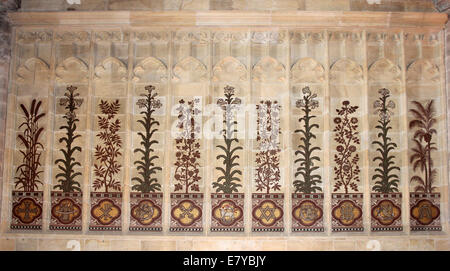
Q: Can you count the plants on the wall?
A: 11